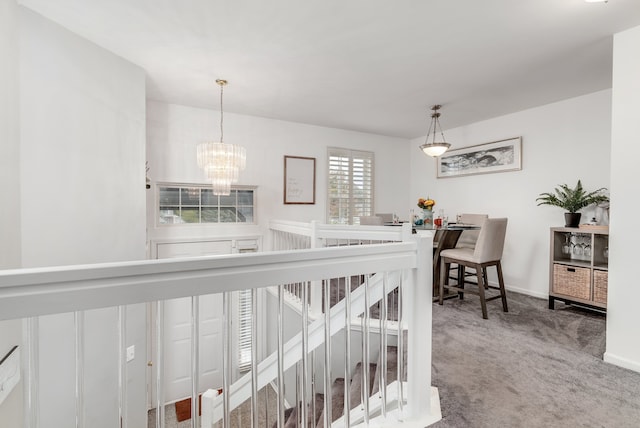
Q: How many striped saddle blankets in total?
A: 0